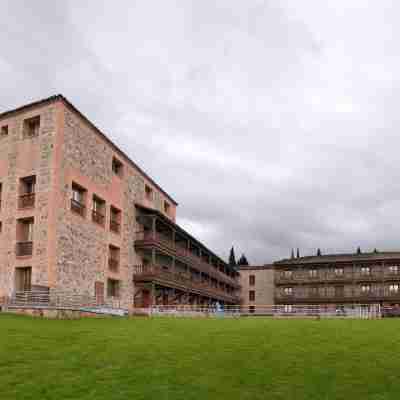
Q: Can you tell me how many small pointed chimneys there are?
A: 5